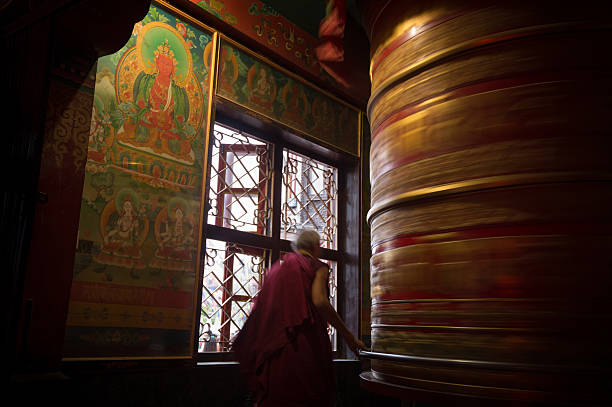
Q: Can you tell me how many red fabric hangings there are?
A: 1